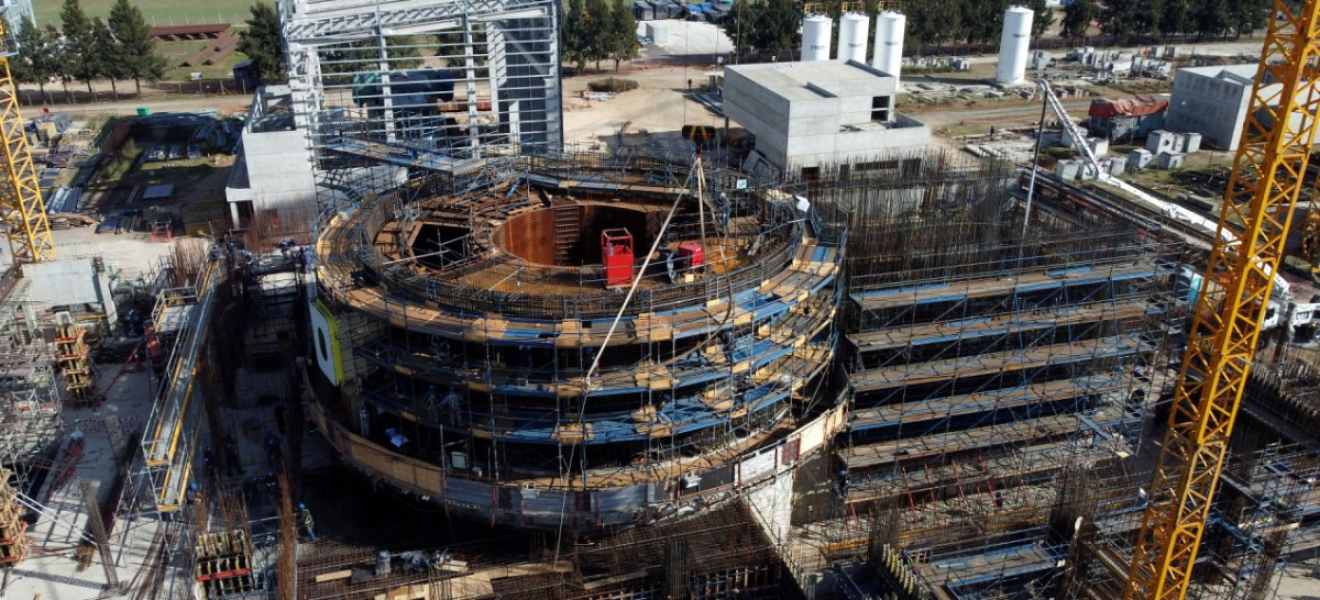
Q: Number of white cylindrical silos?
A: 4